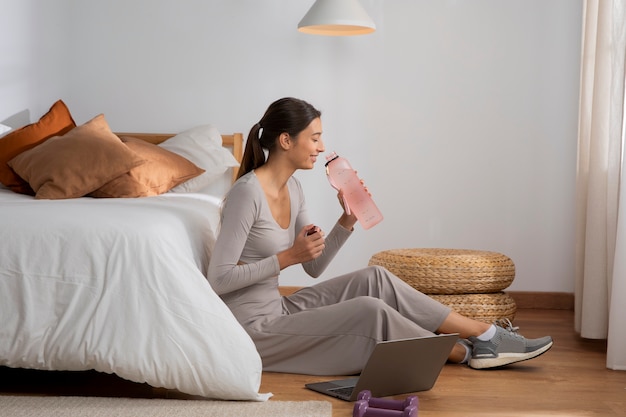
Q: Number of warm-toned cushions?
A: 3